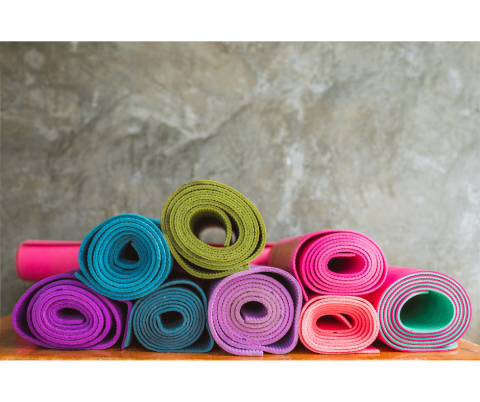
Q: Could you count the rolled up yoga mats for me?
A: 9